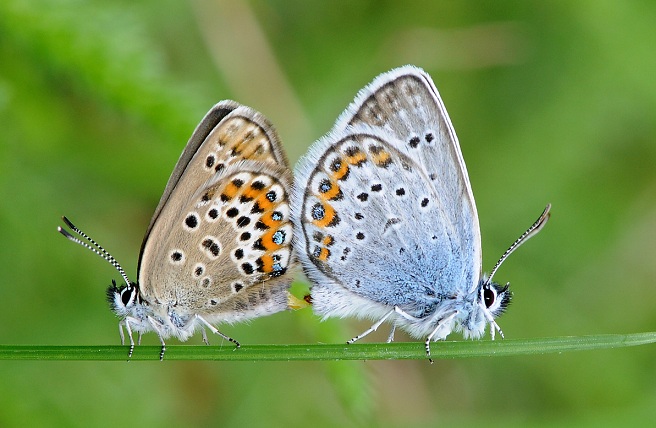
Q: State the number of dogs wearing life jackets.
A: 0